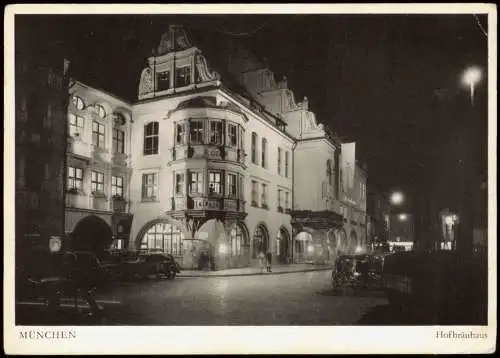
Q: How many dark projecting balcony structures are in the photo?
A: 1